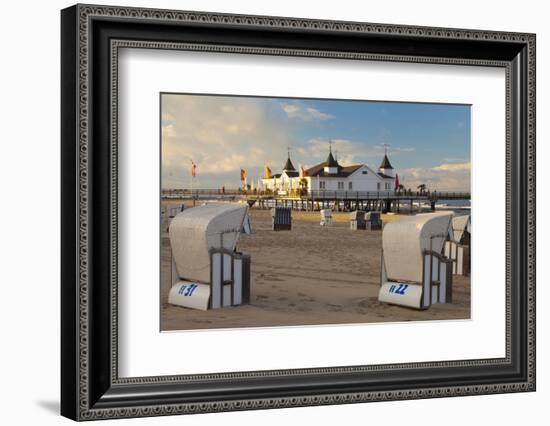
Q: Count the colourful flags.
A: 5